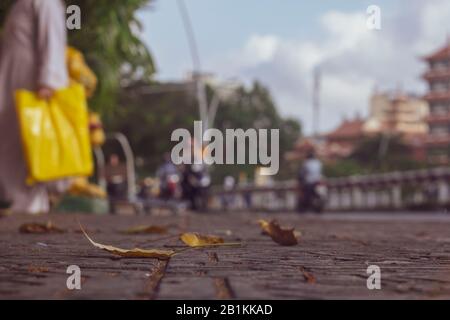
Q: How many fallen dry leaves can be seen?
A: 5